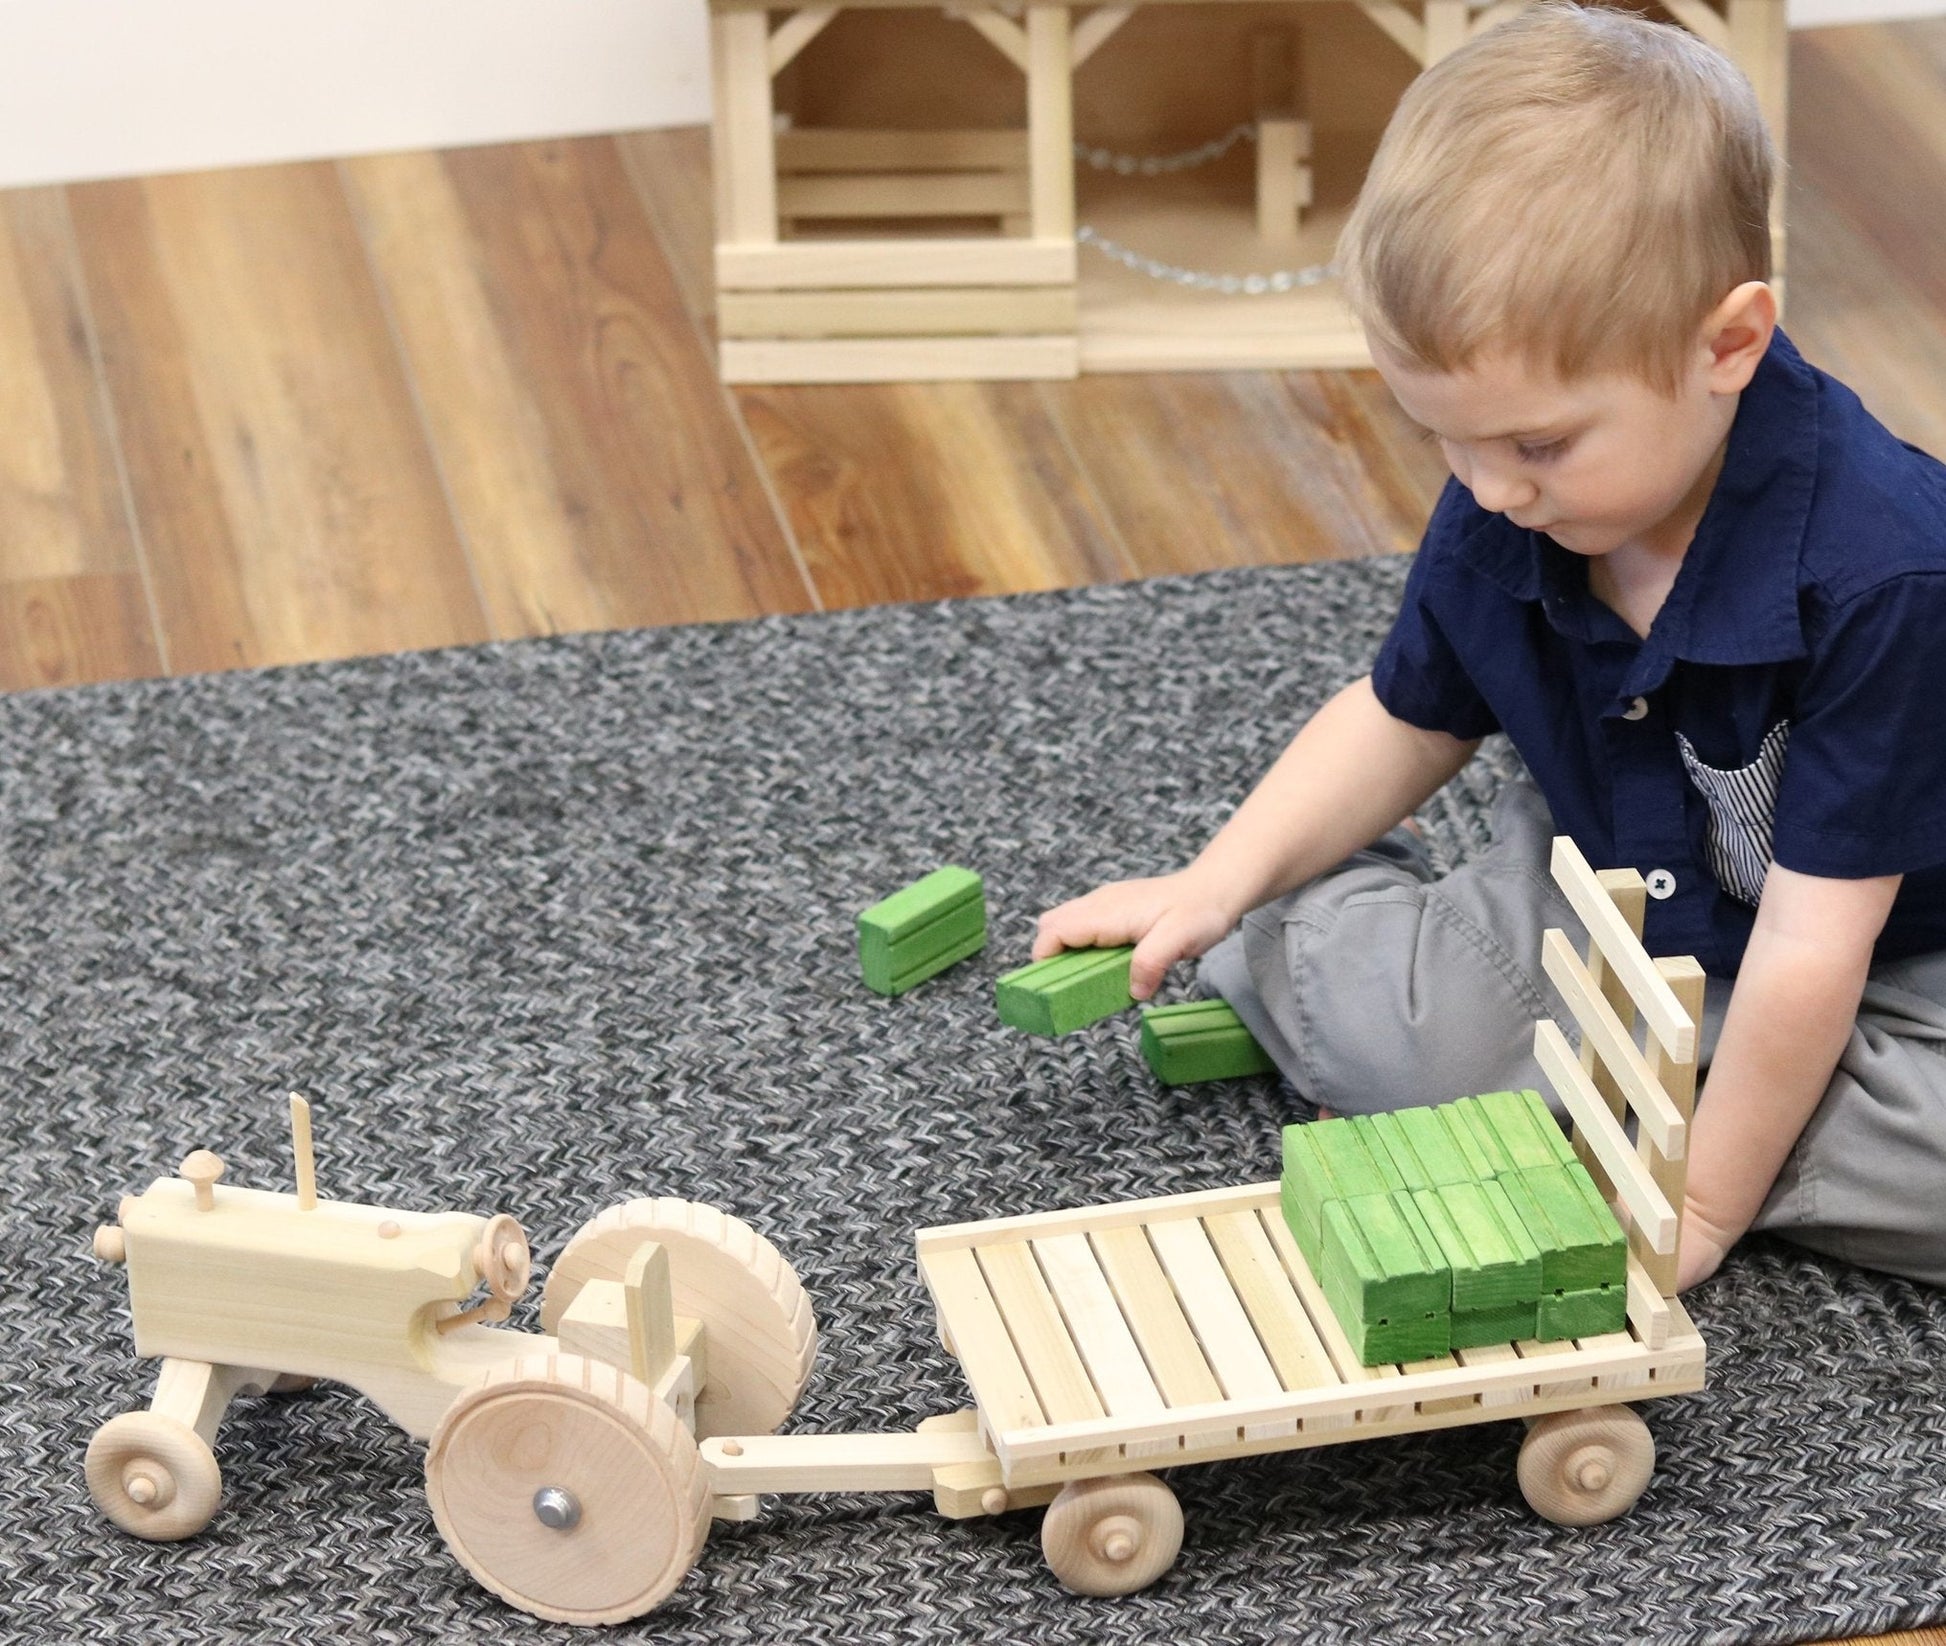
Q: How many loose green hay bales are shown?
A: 3